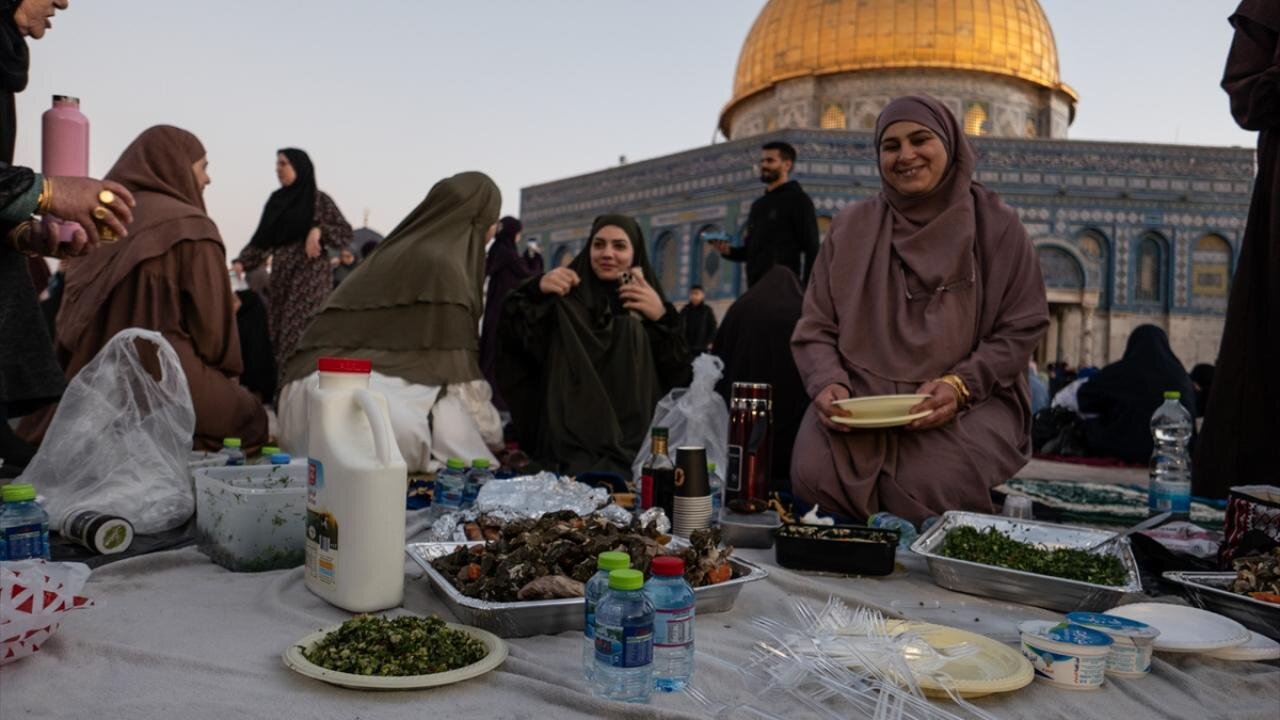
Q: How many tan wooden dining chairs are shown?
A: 0